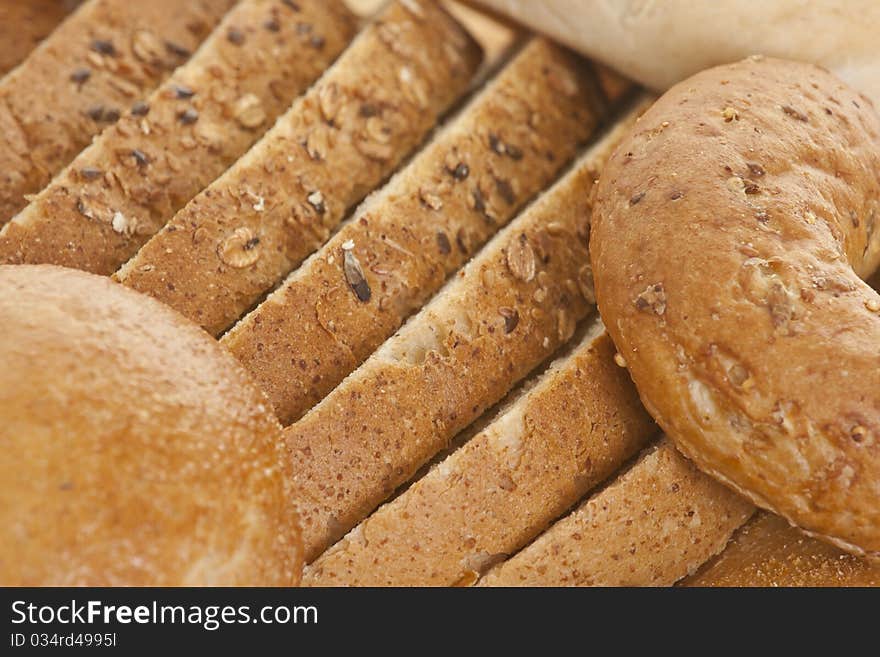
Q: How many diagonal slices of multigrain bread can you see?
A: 7